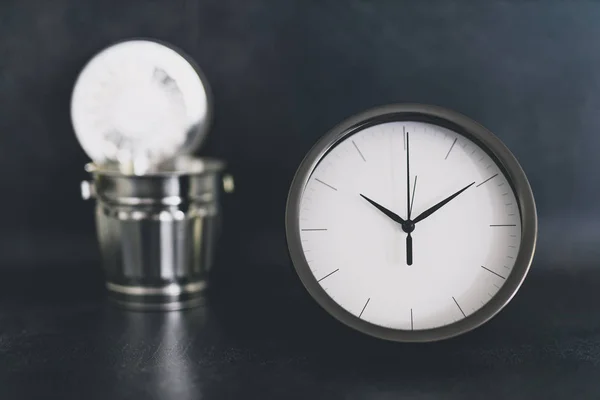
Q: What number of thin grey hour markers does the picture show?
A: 12